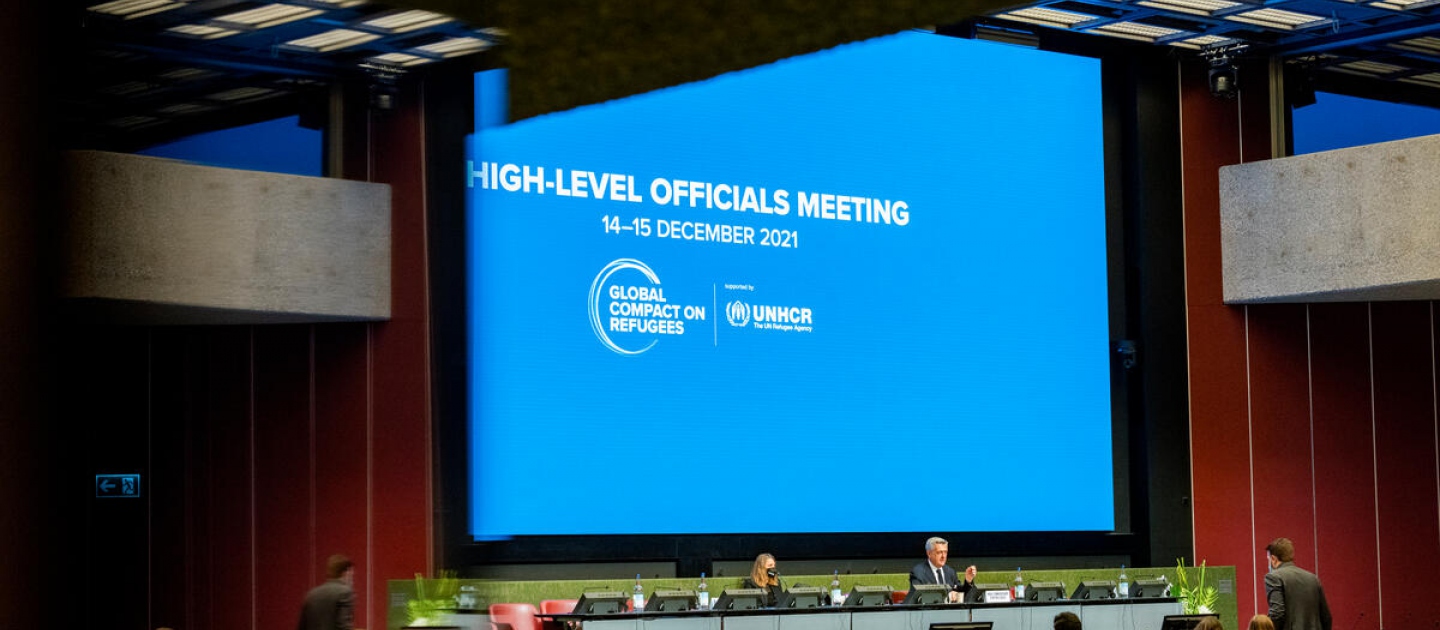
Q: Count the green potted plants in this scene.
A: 2